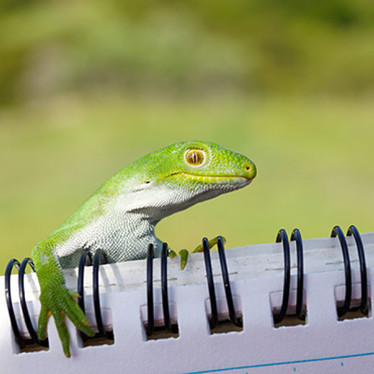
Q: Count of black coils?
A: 12